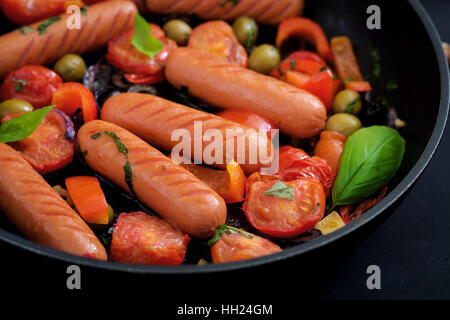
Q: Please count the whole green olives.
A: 7